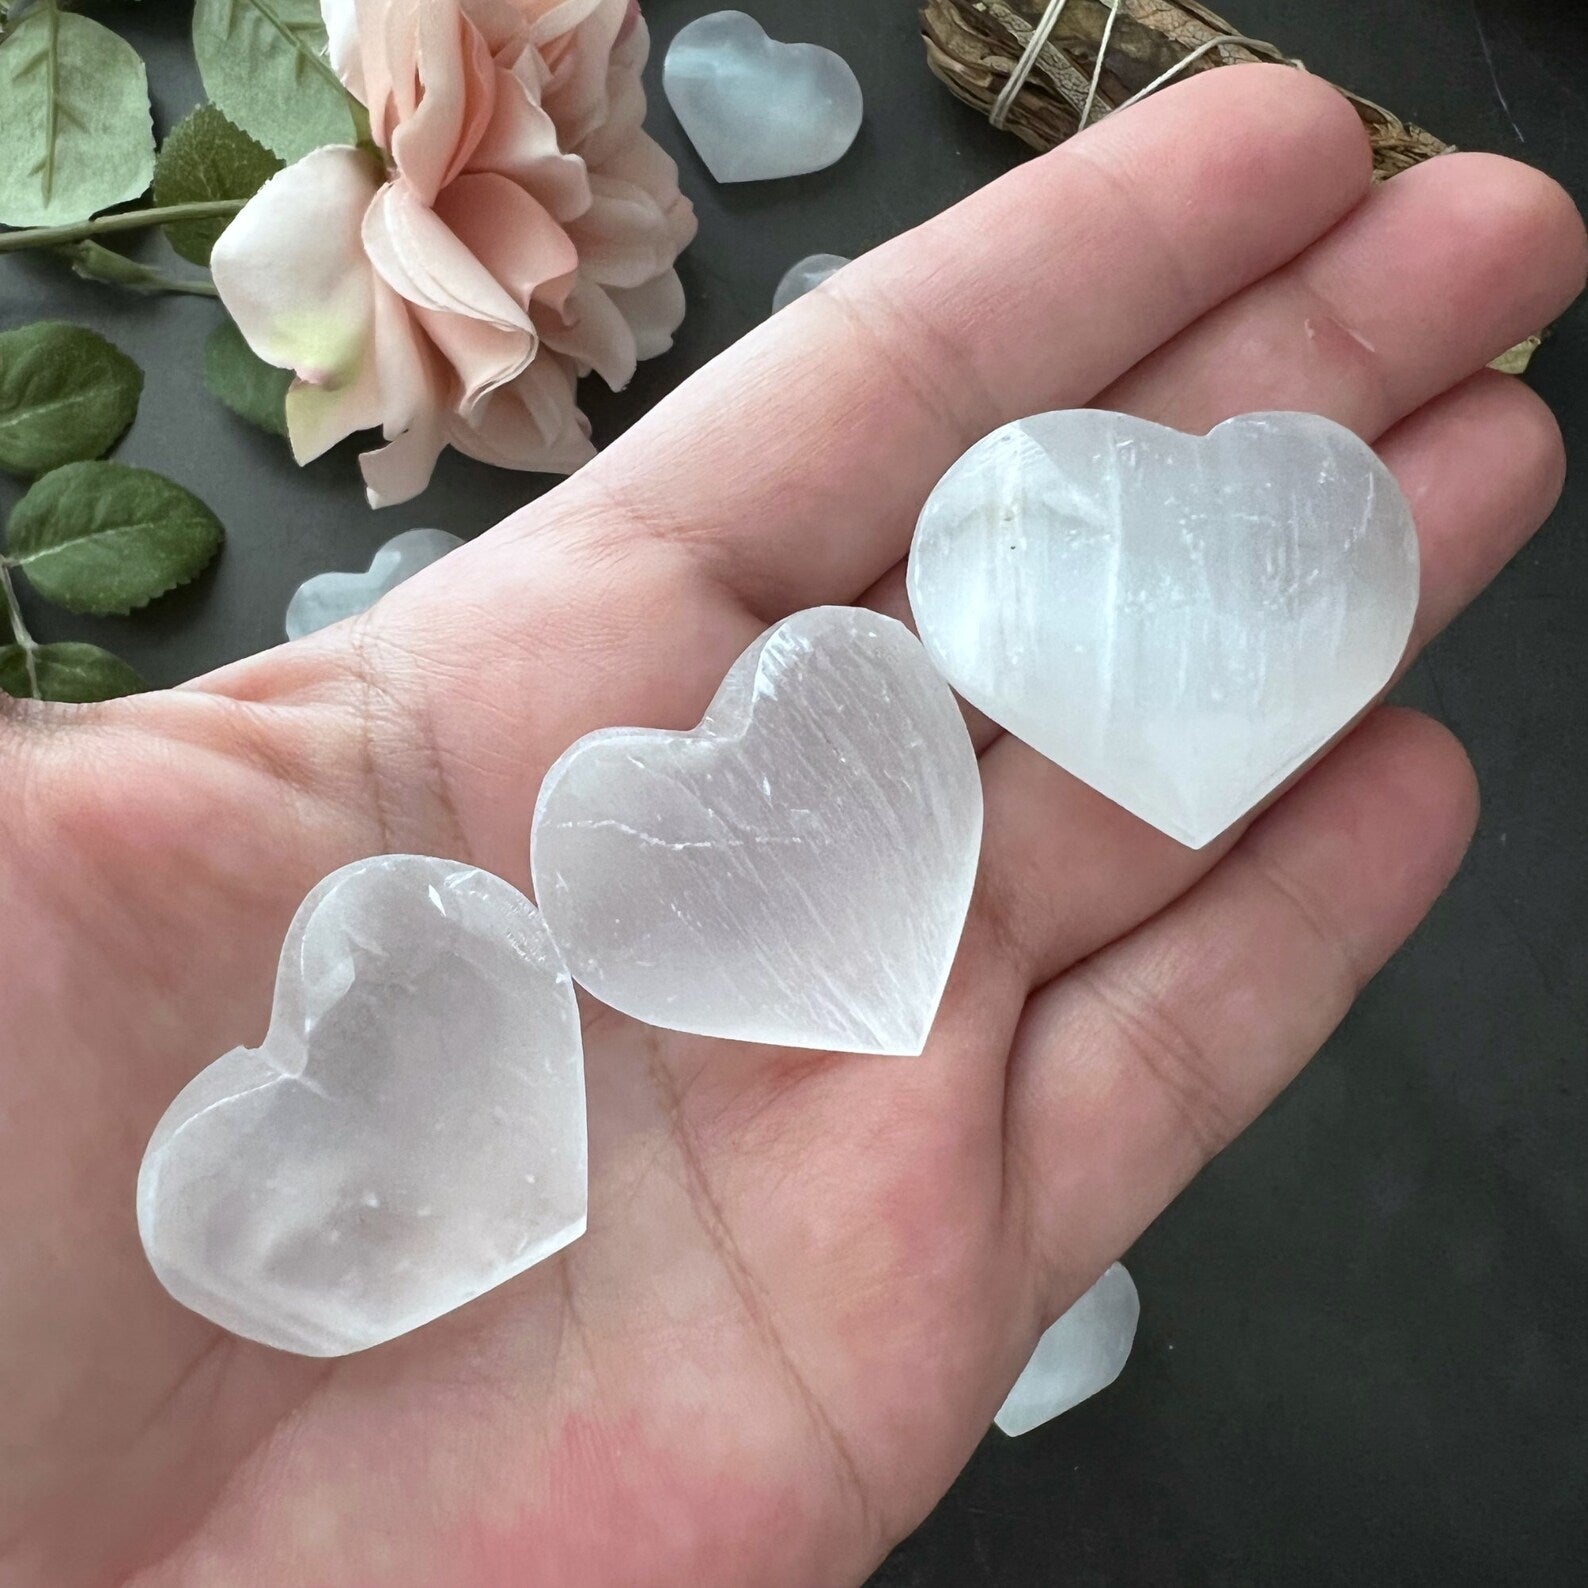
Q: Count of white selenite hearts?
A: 7